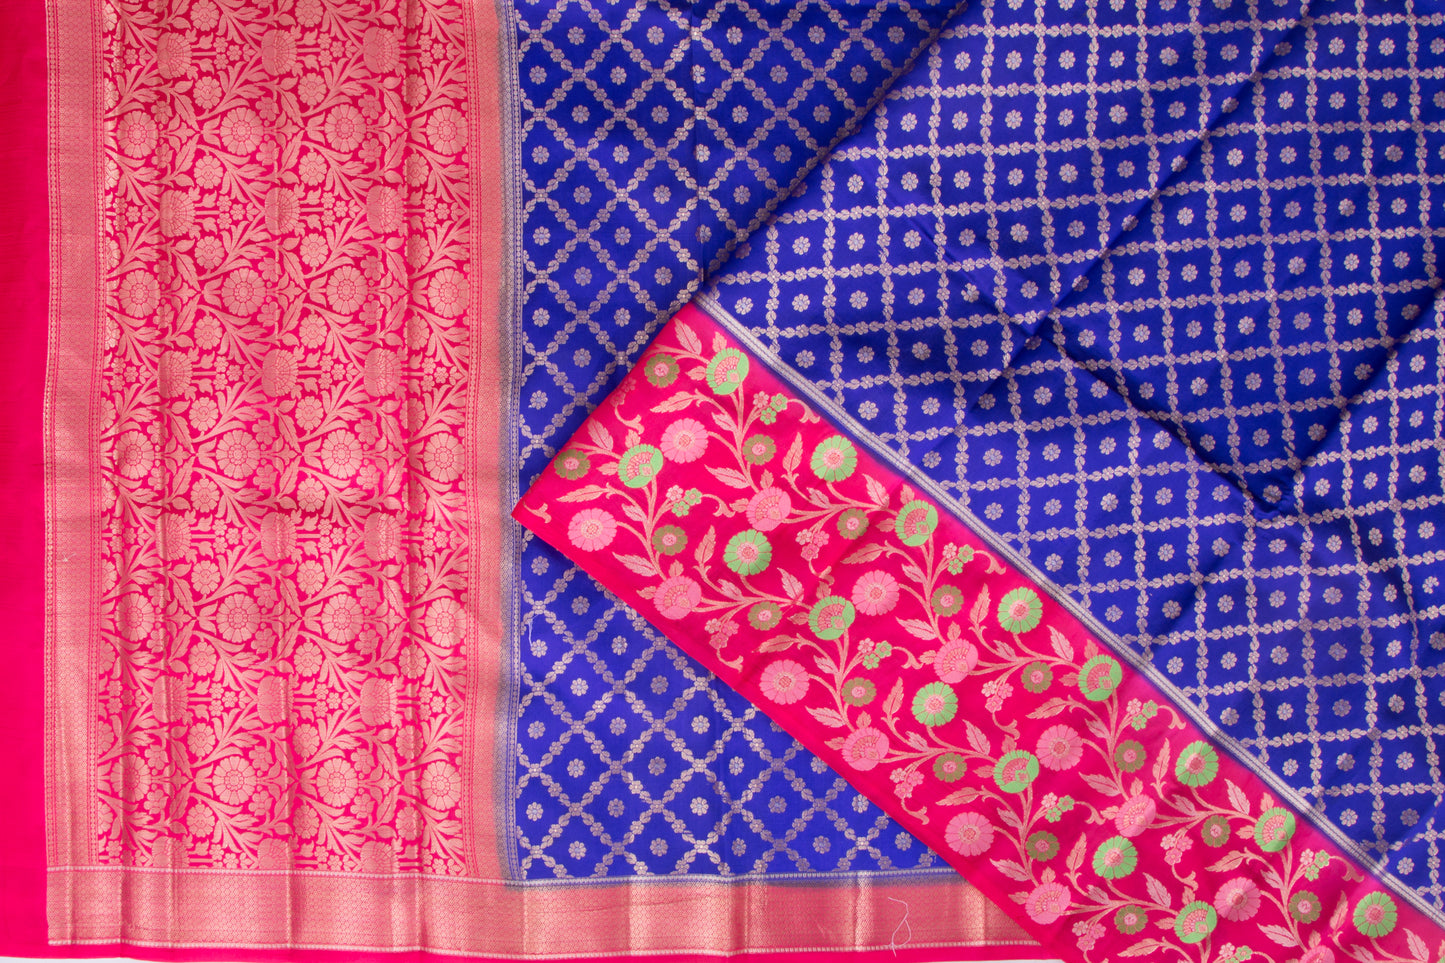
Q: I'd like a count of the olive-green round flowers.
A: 15